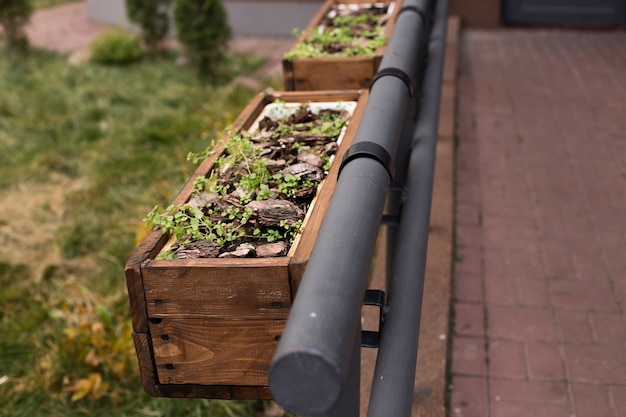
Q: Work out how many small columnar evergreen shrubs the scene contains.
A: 3